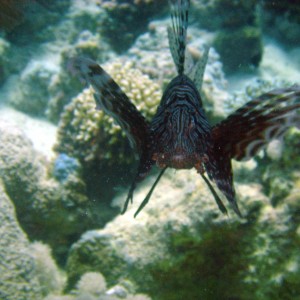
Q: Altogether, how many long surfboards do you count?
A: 0